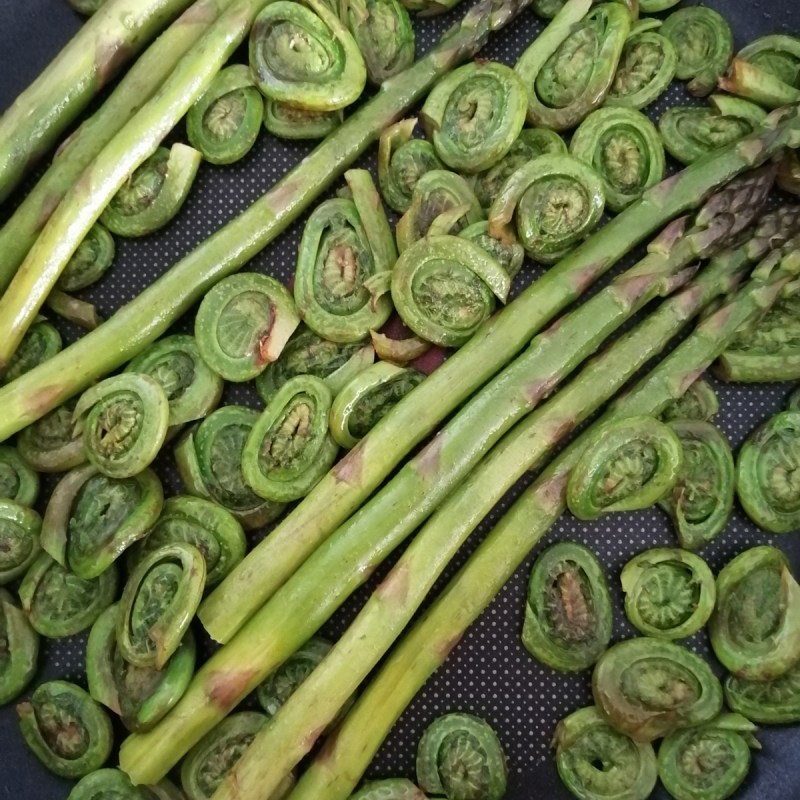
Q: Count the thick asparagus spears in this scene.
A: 8